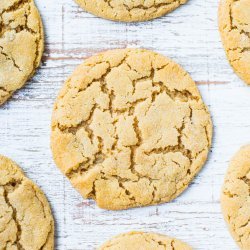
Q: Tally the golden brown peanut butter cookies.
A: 7